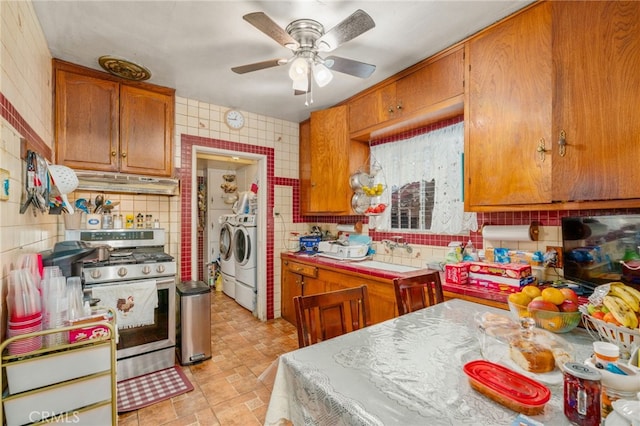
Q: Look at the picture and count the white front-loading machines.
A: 2